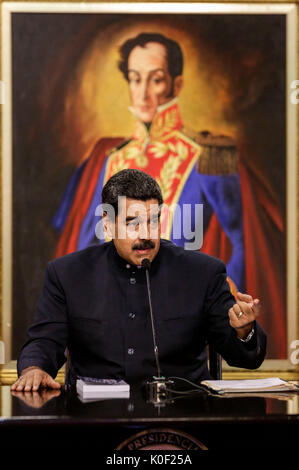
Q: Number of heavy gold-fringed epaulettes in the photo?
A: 1